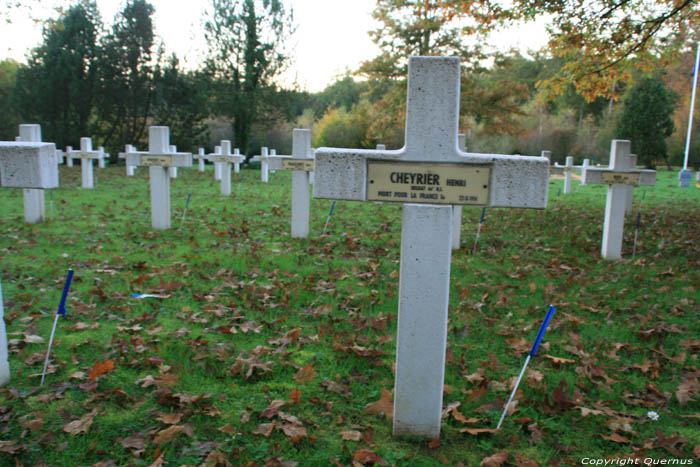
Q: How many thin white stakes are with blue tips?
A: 6